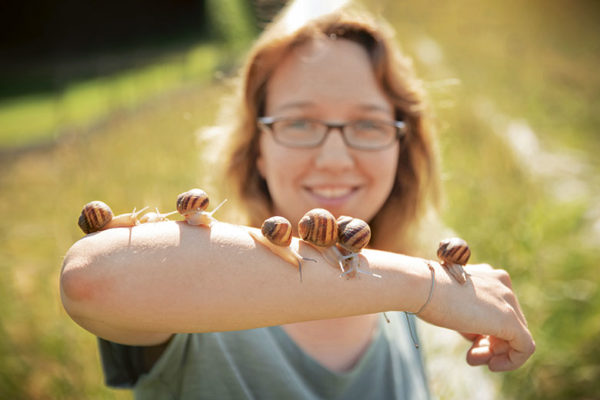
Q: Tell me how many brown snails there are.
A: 6